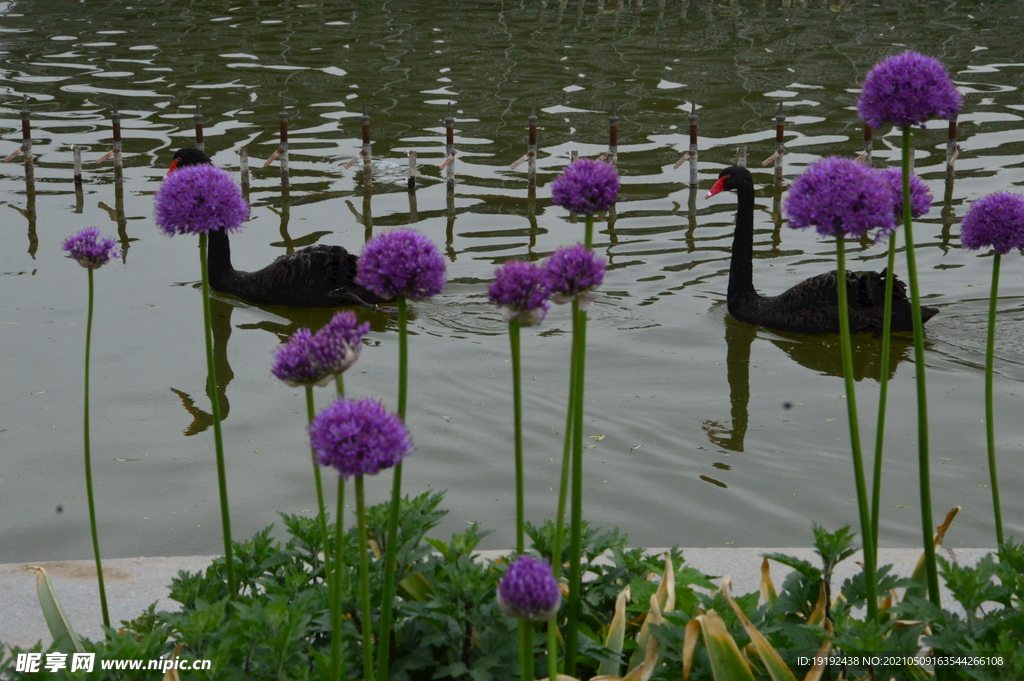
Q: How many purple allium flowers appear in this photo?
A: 14